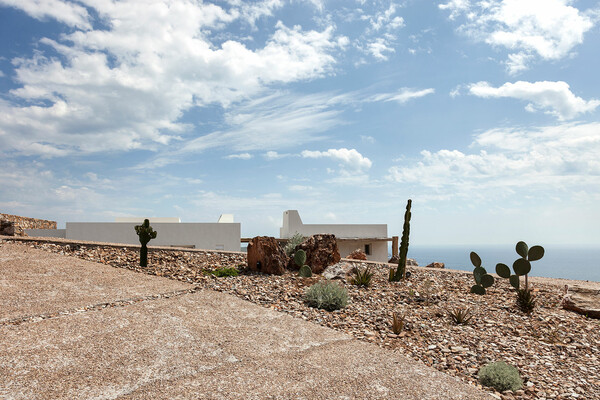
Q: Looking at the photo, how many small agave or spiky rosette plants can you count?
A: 4